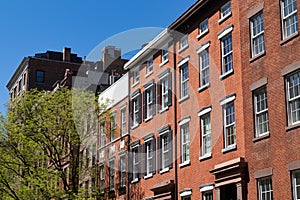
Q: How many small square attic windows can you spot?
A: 6